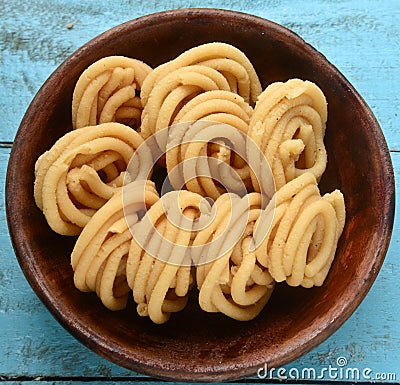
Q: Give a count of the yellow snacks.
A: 9